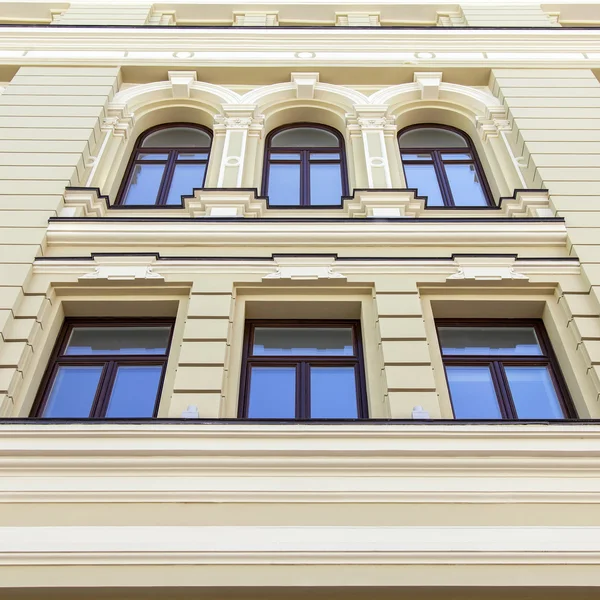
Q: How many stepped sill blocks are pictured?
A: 4